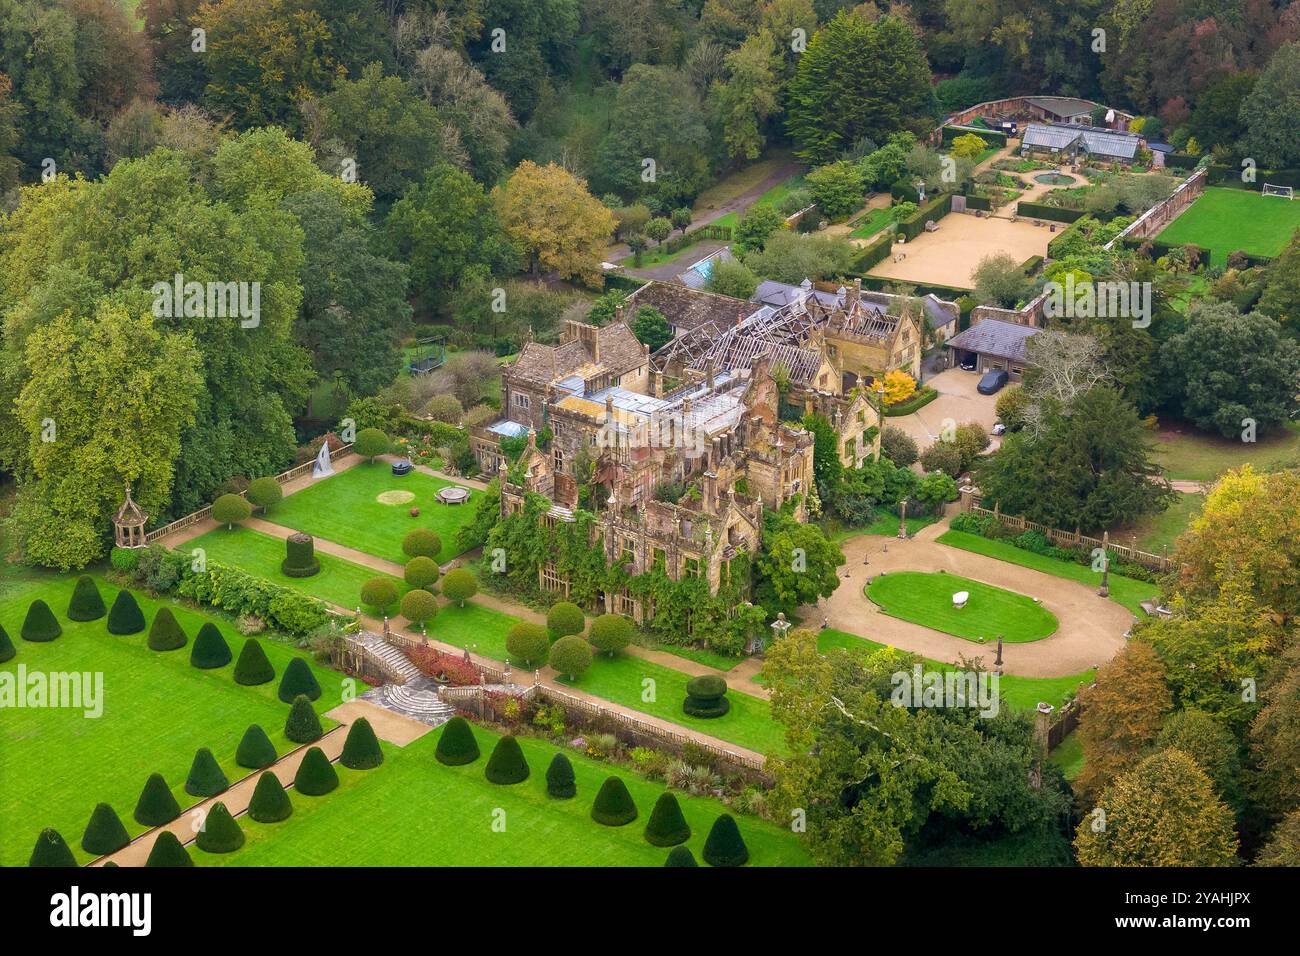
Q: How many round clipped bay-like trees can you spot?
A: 12